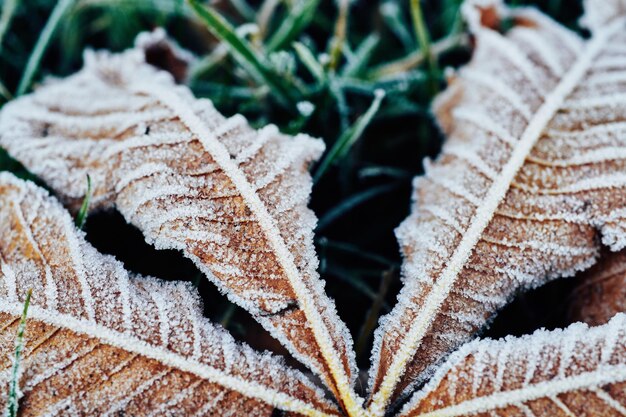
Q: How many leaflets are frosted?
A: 4